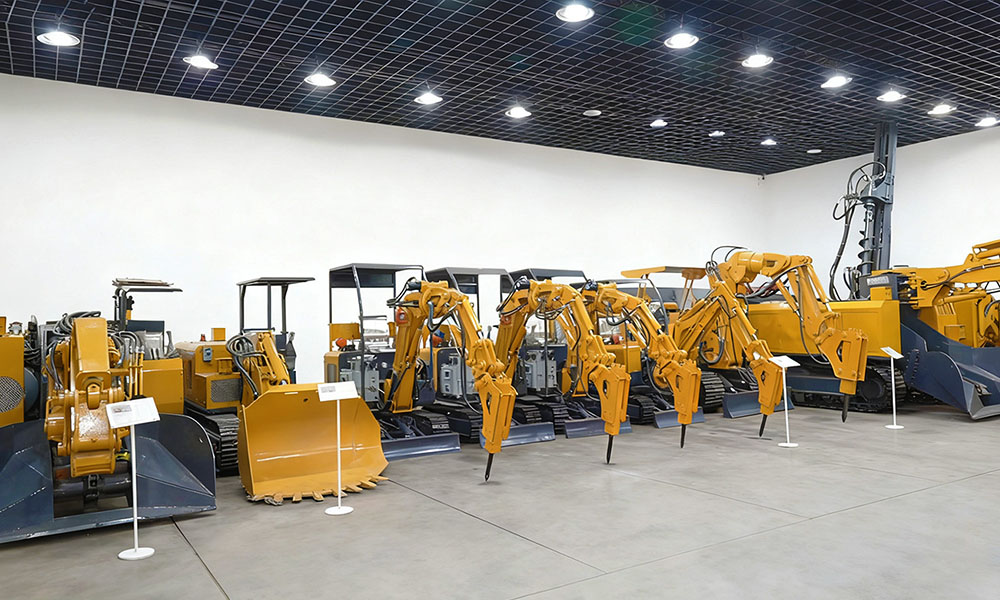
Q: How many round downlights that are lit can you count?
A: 15